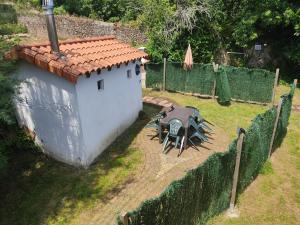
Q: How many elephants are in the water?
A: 0